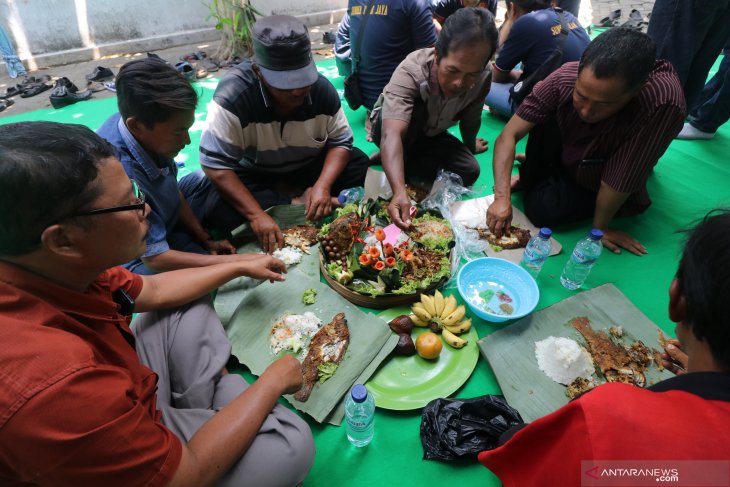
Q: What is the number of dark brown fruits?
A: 2